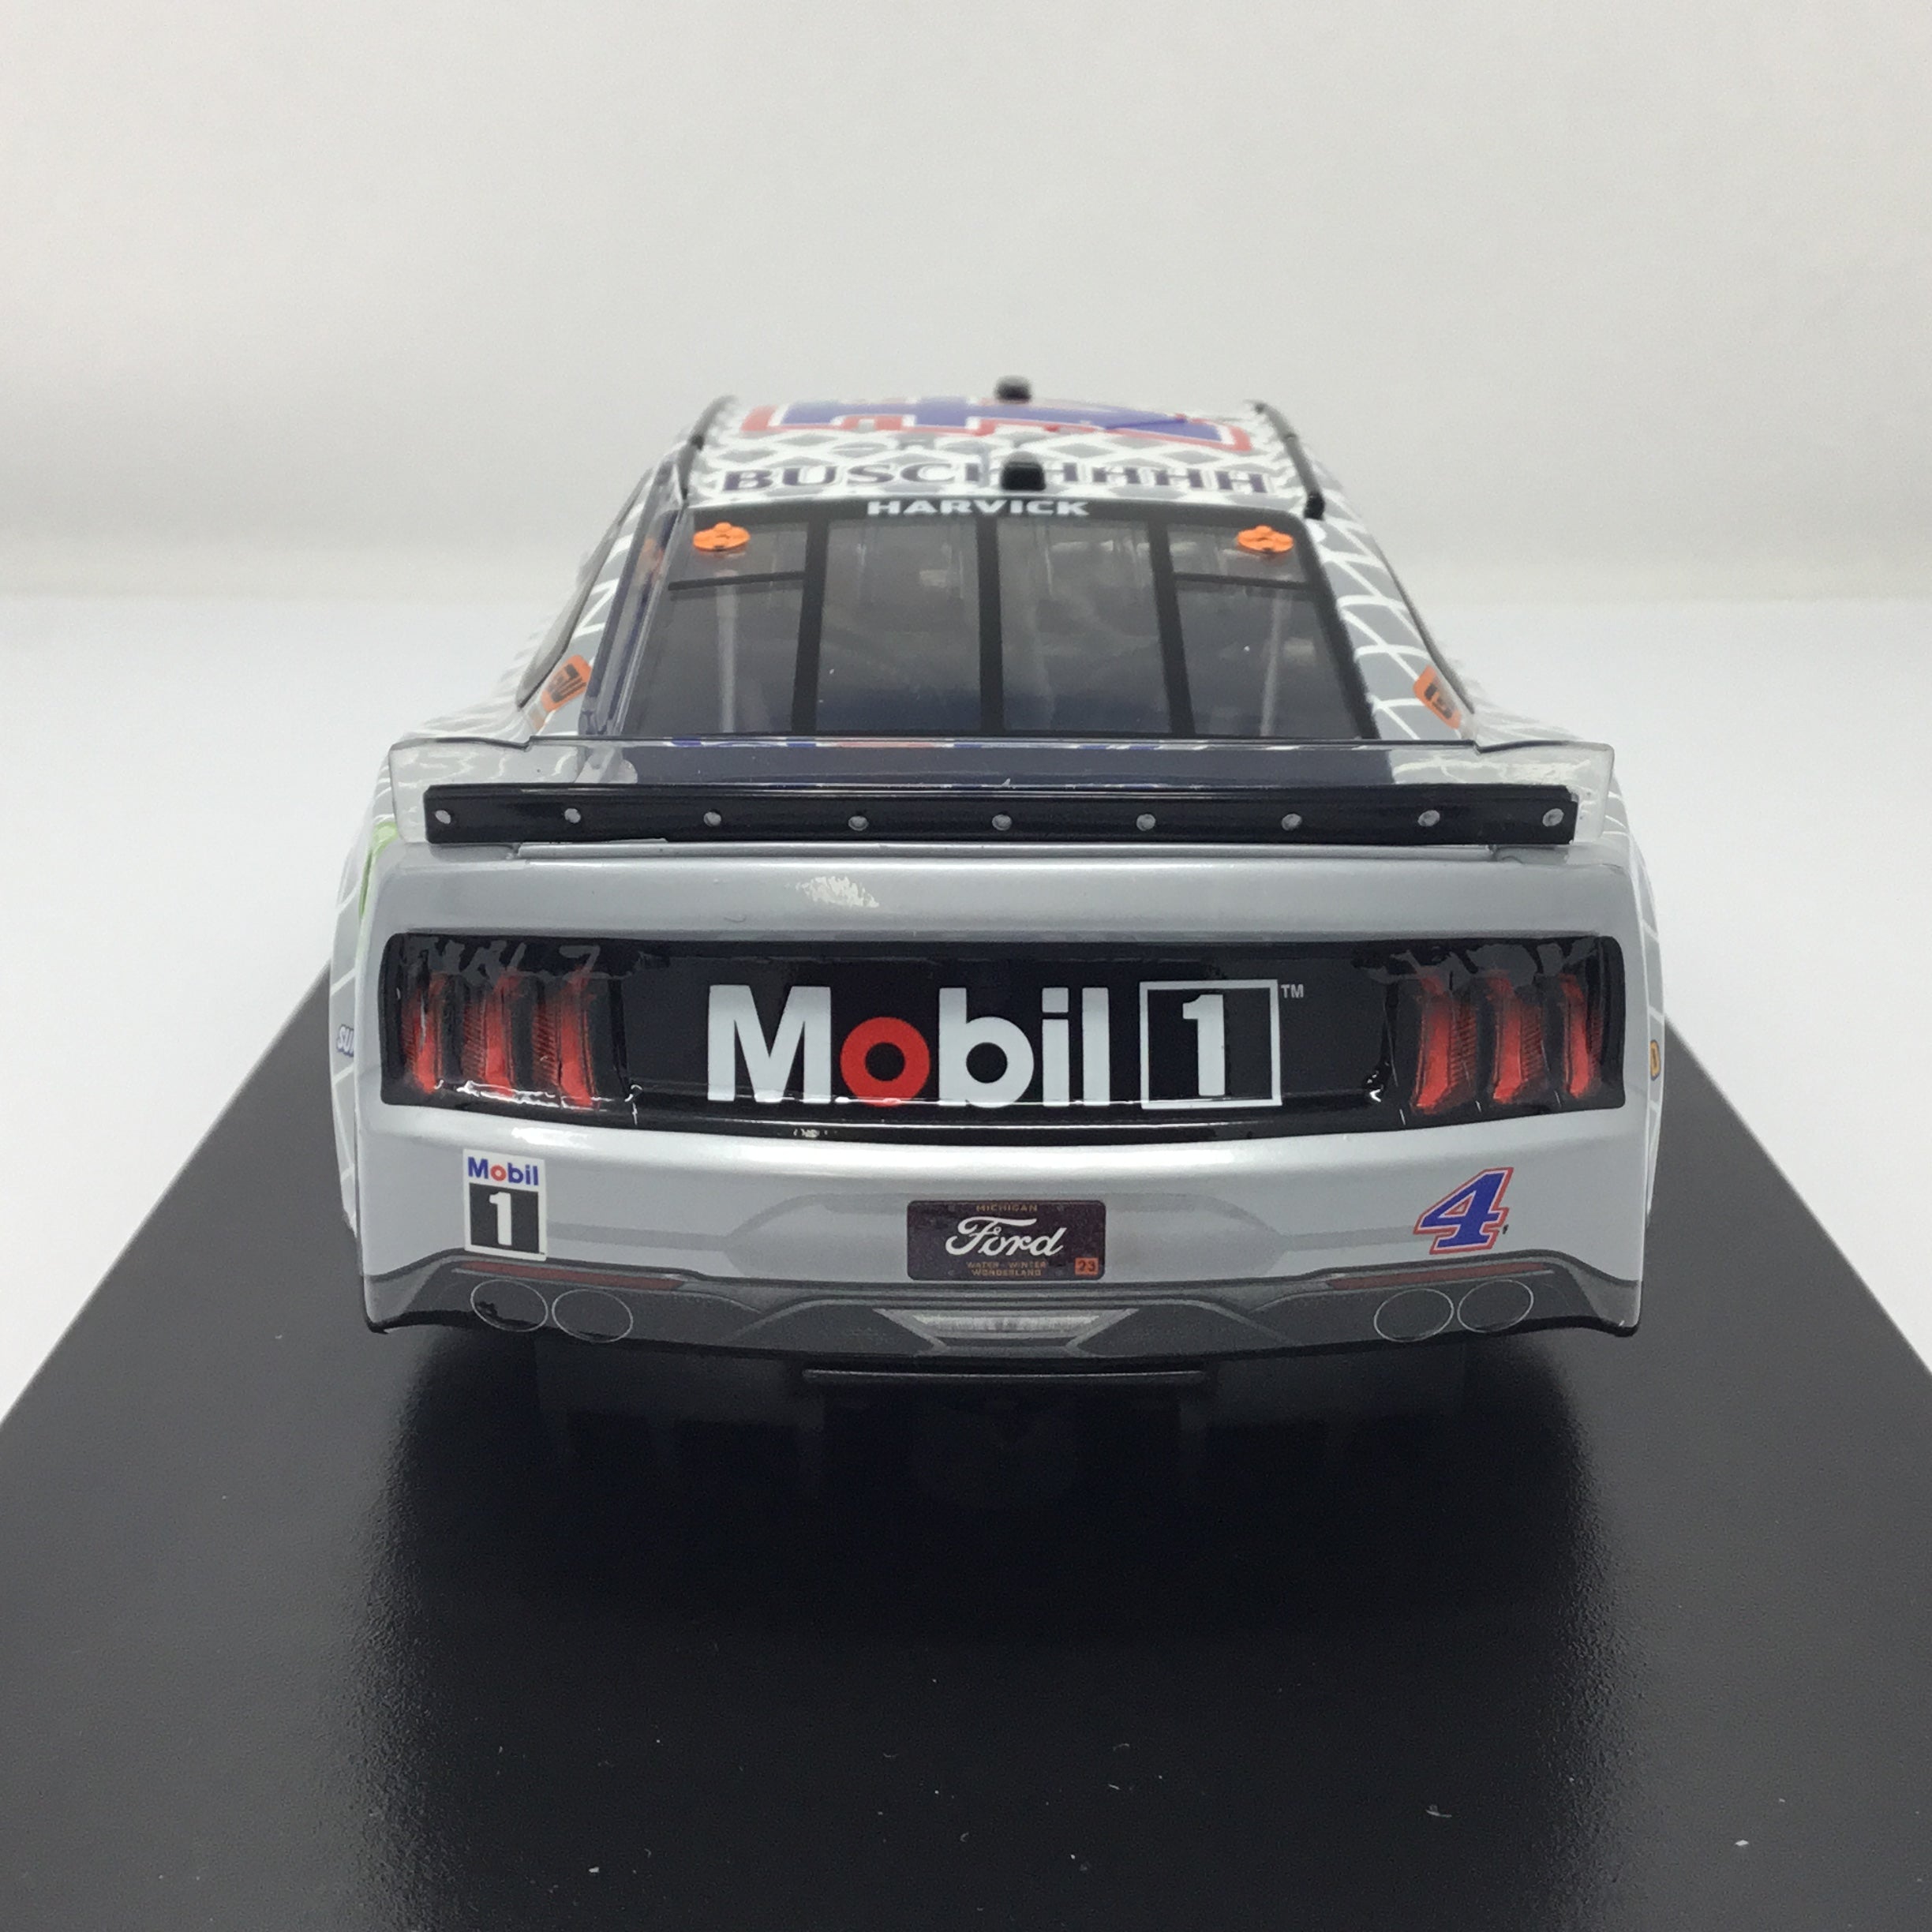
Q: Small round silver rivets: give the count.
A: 9